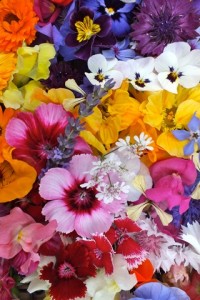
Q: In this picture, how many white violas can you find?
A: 3